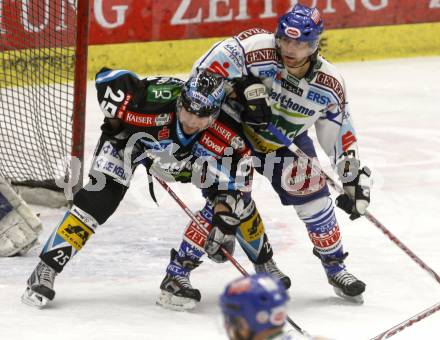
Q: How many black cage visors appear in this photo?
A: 0